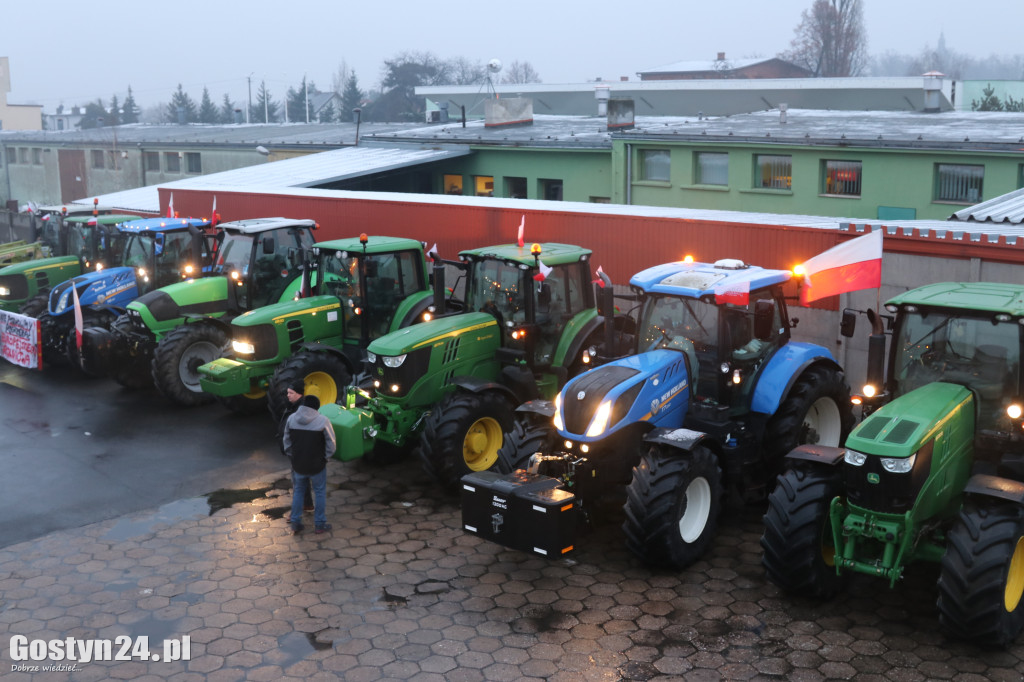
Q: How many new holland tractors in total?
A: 2